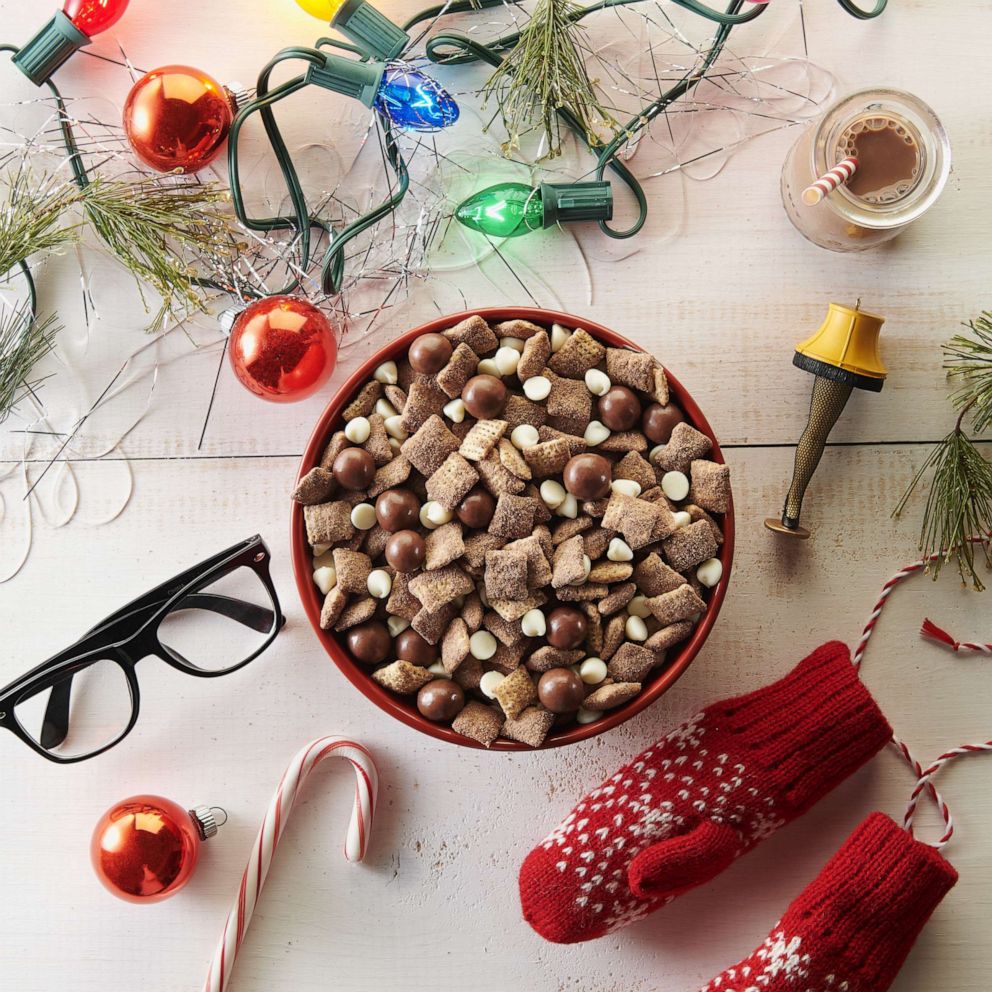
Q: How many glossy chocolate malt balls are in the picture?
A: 14